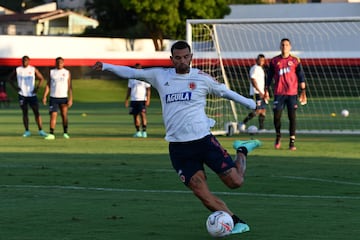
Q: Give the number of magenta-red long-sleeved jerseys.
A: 1